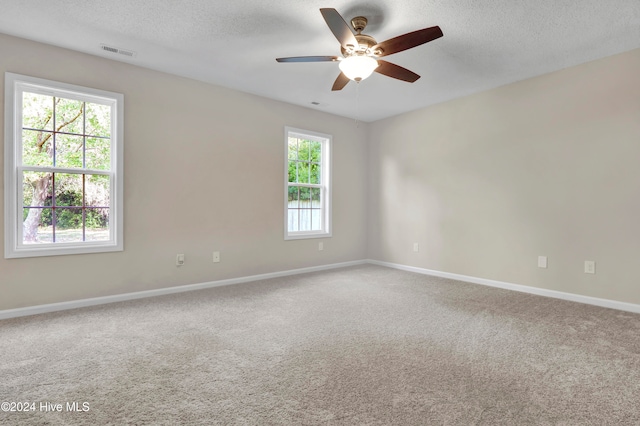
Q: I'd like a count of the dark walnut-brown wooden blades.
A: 5